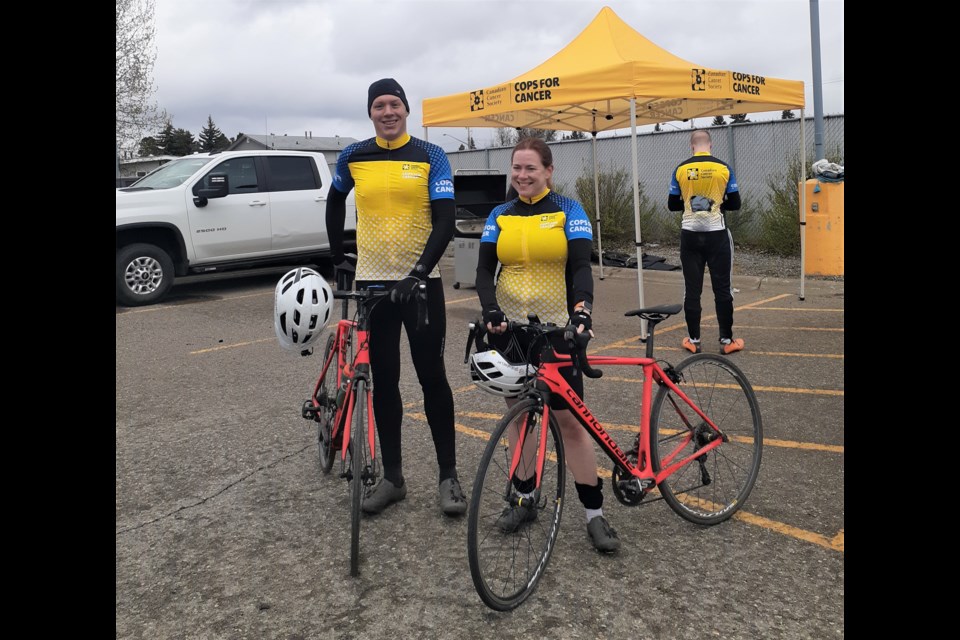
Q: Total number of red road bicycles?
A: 2